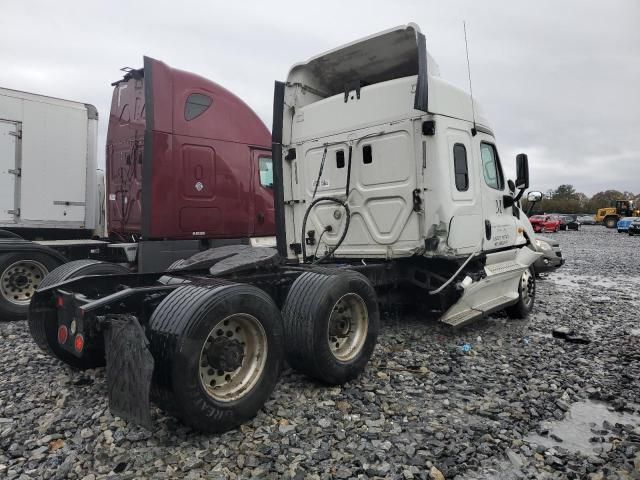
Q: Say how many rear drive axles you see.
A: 2